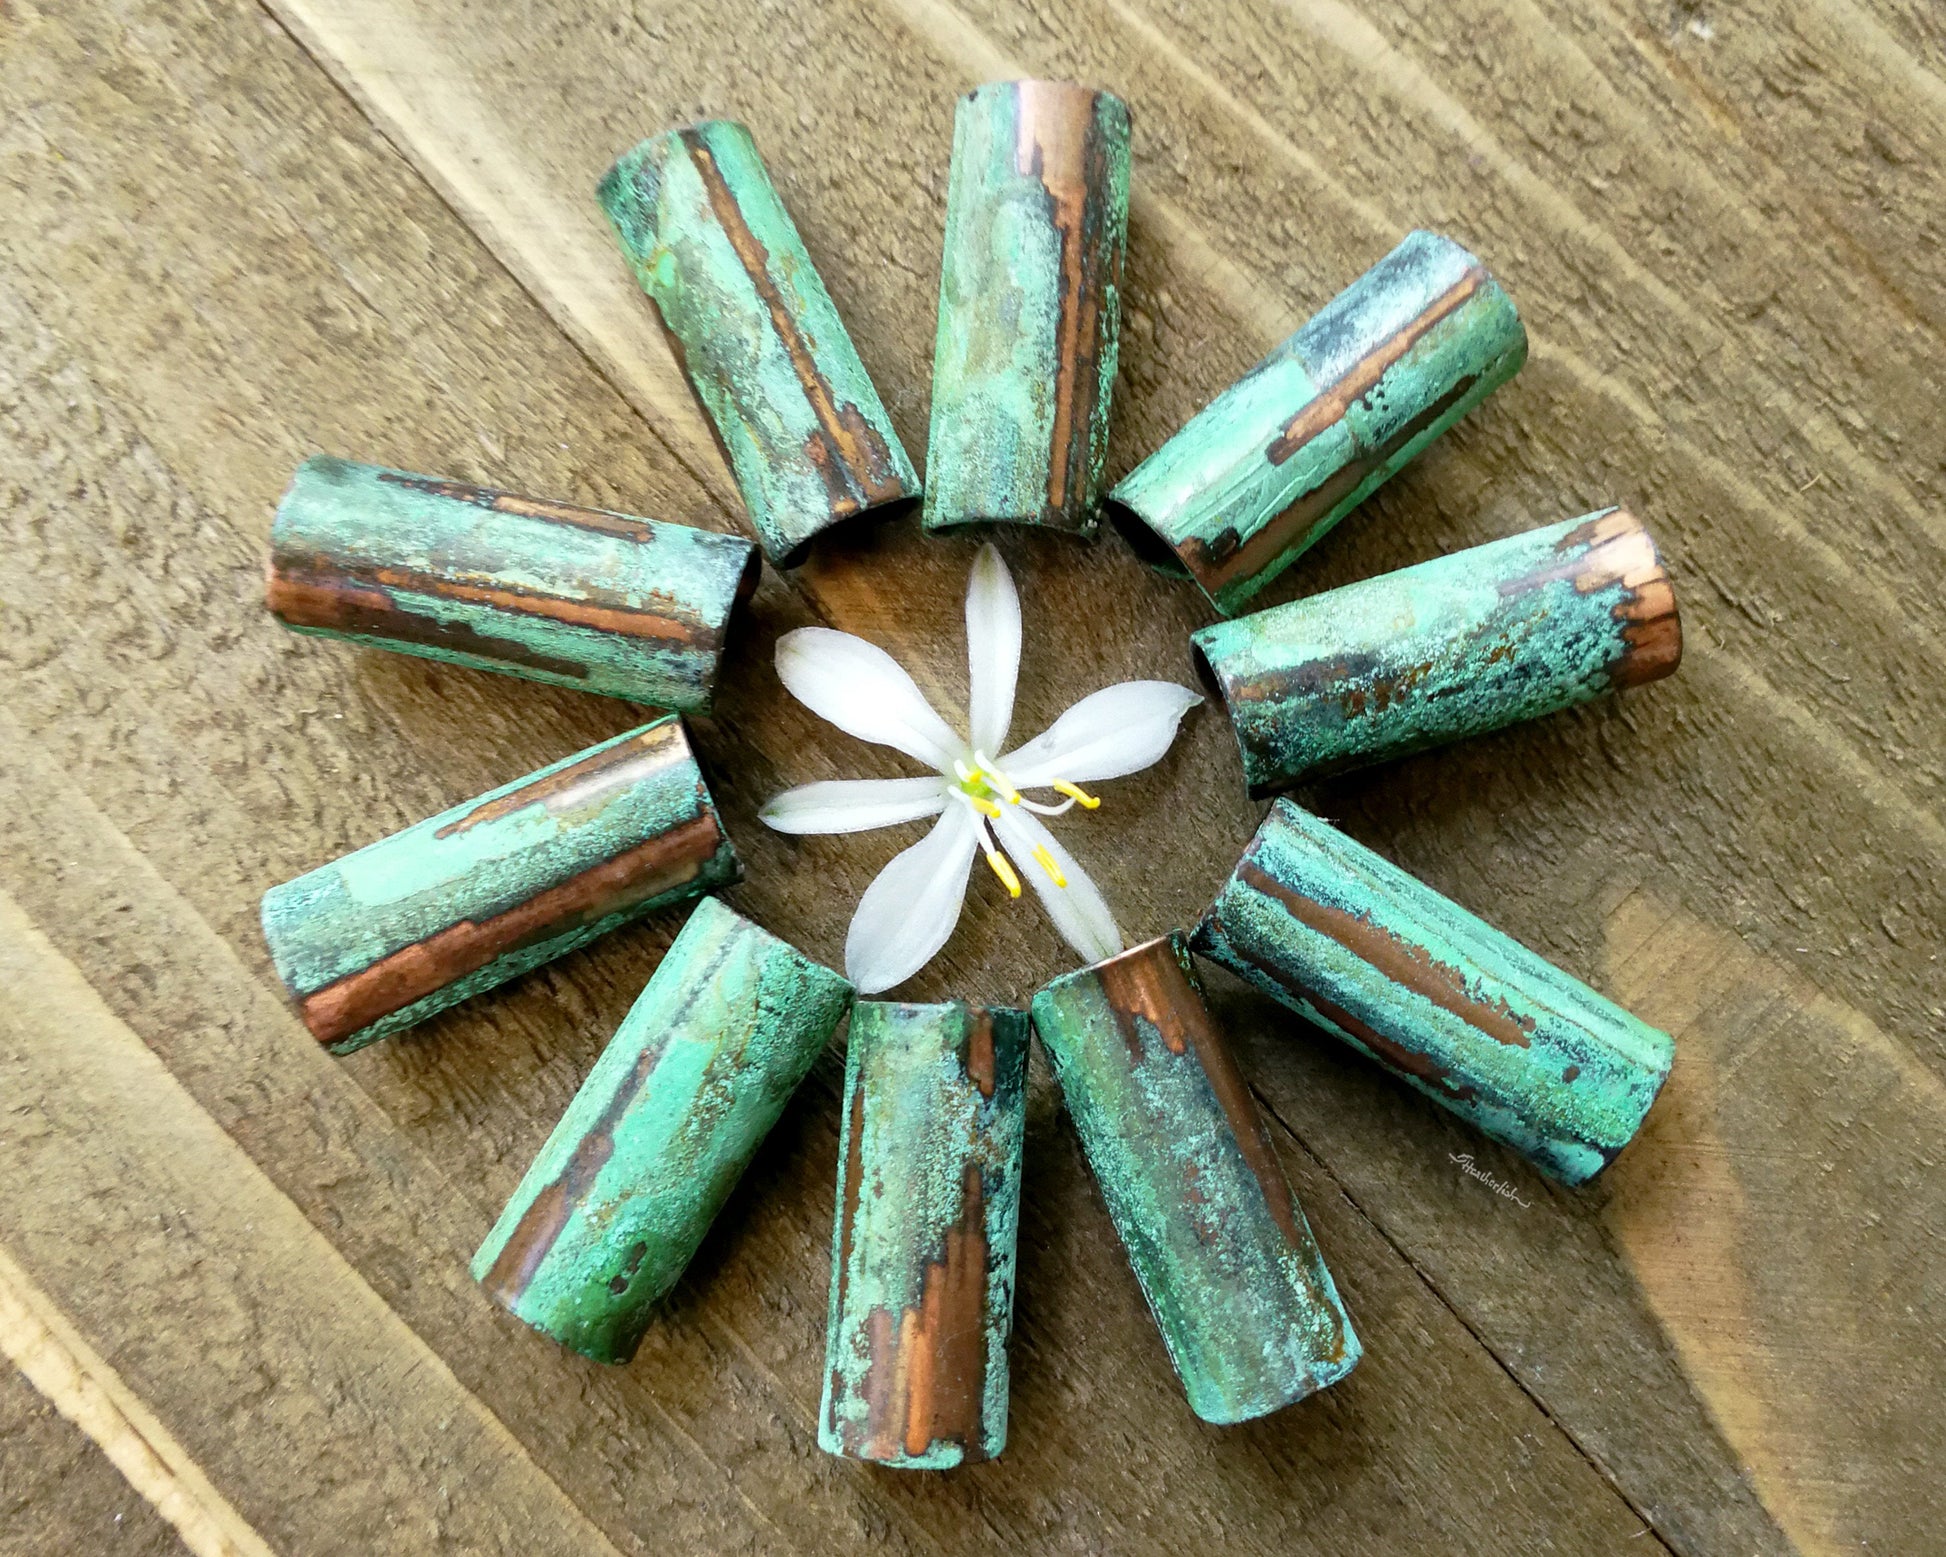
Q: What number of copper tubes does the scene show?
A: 10